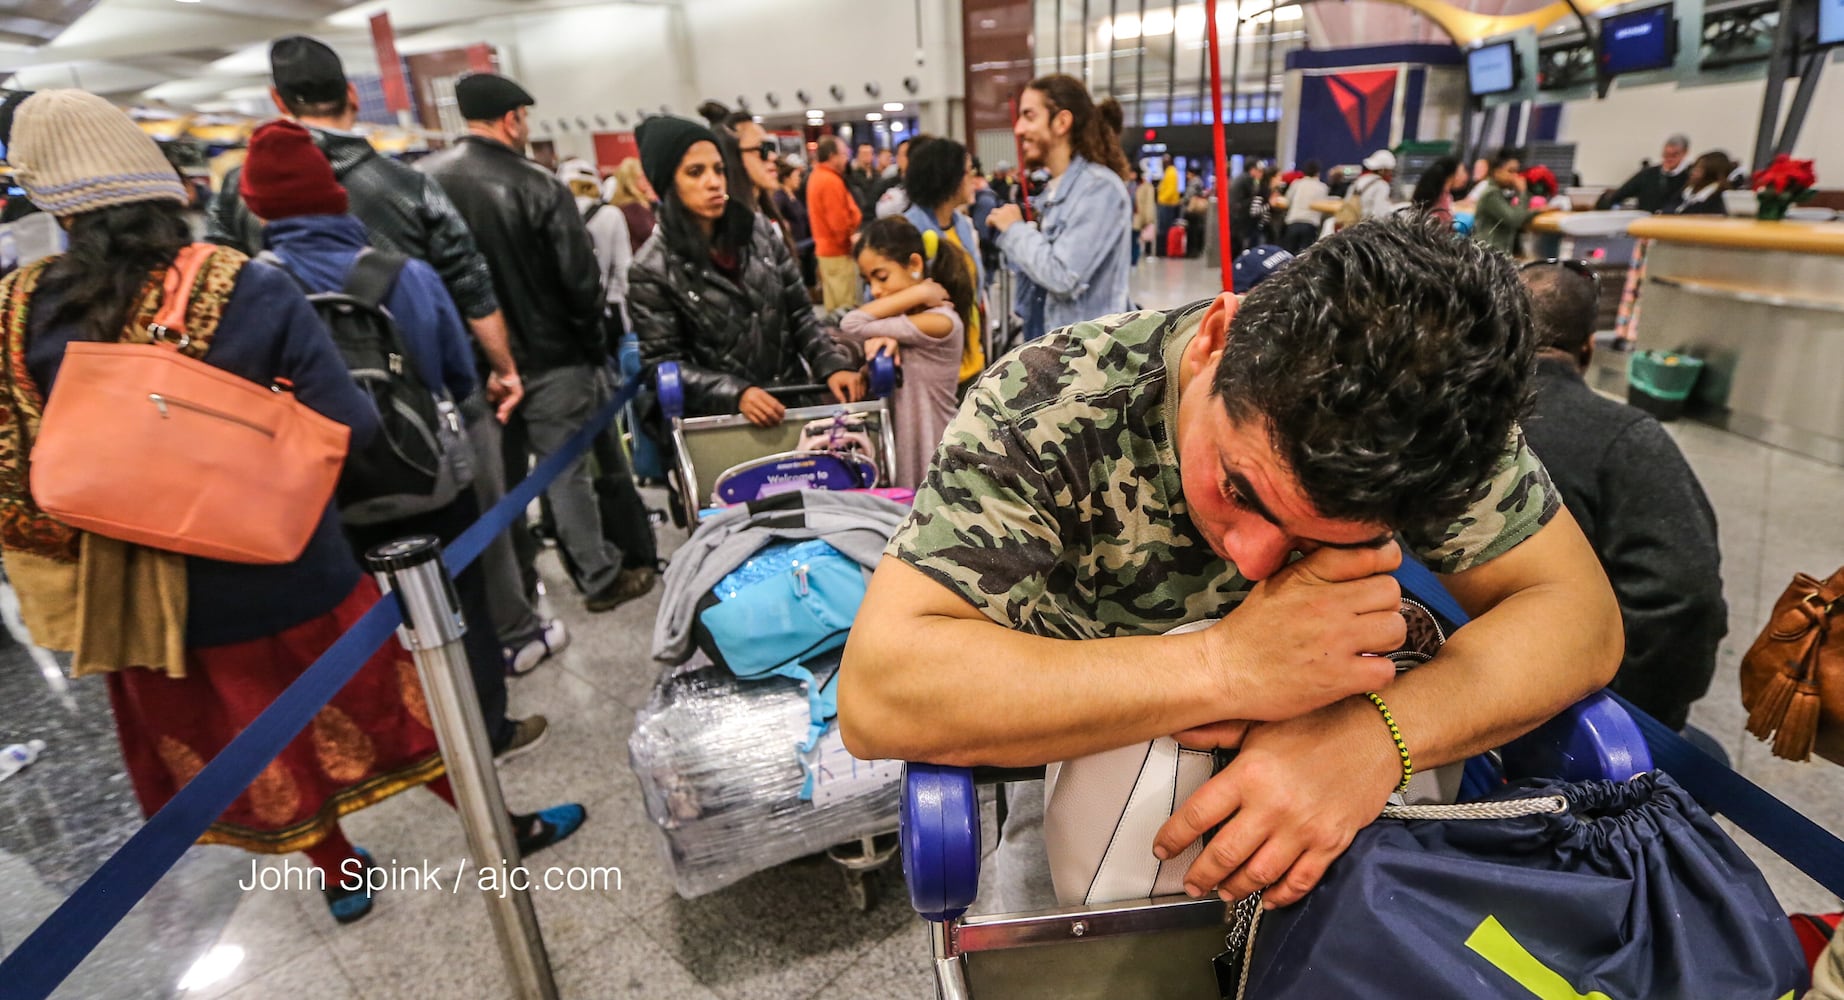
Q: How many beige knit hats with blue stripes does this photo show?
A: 1